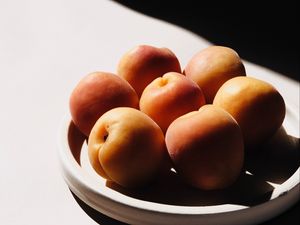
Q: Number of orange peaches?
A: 7